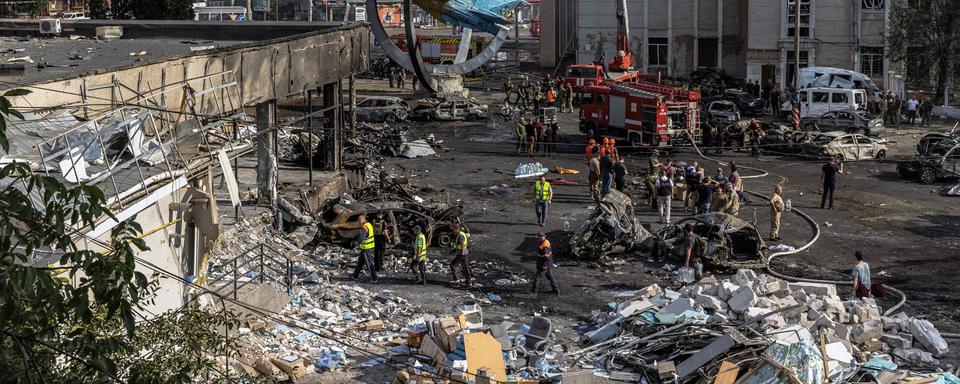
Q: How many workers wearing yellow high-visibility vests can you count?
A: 4